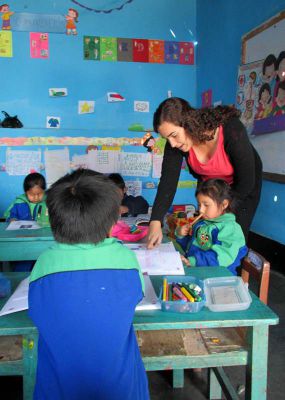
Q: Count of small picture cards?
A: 5